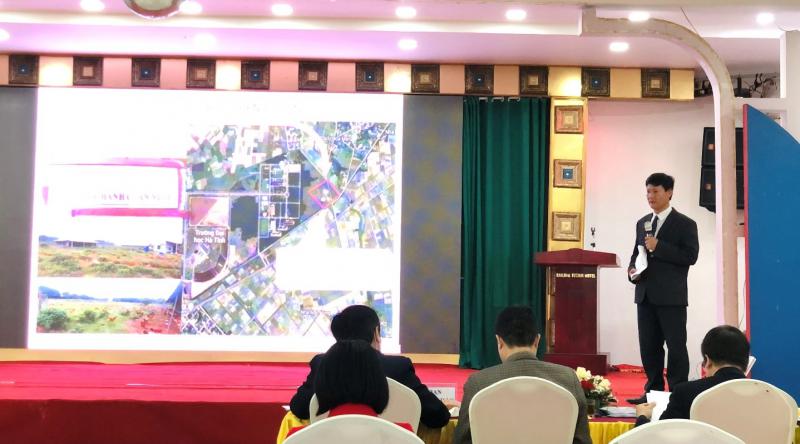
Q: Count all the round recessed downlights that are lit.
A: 11